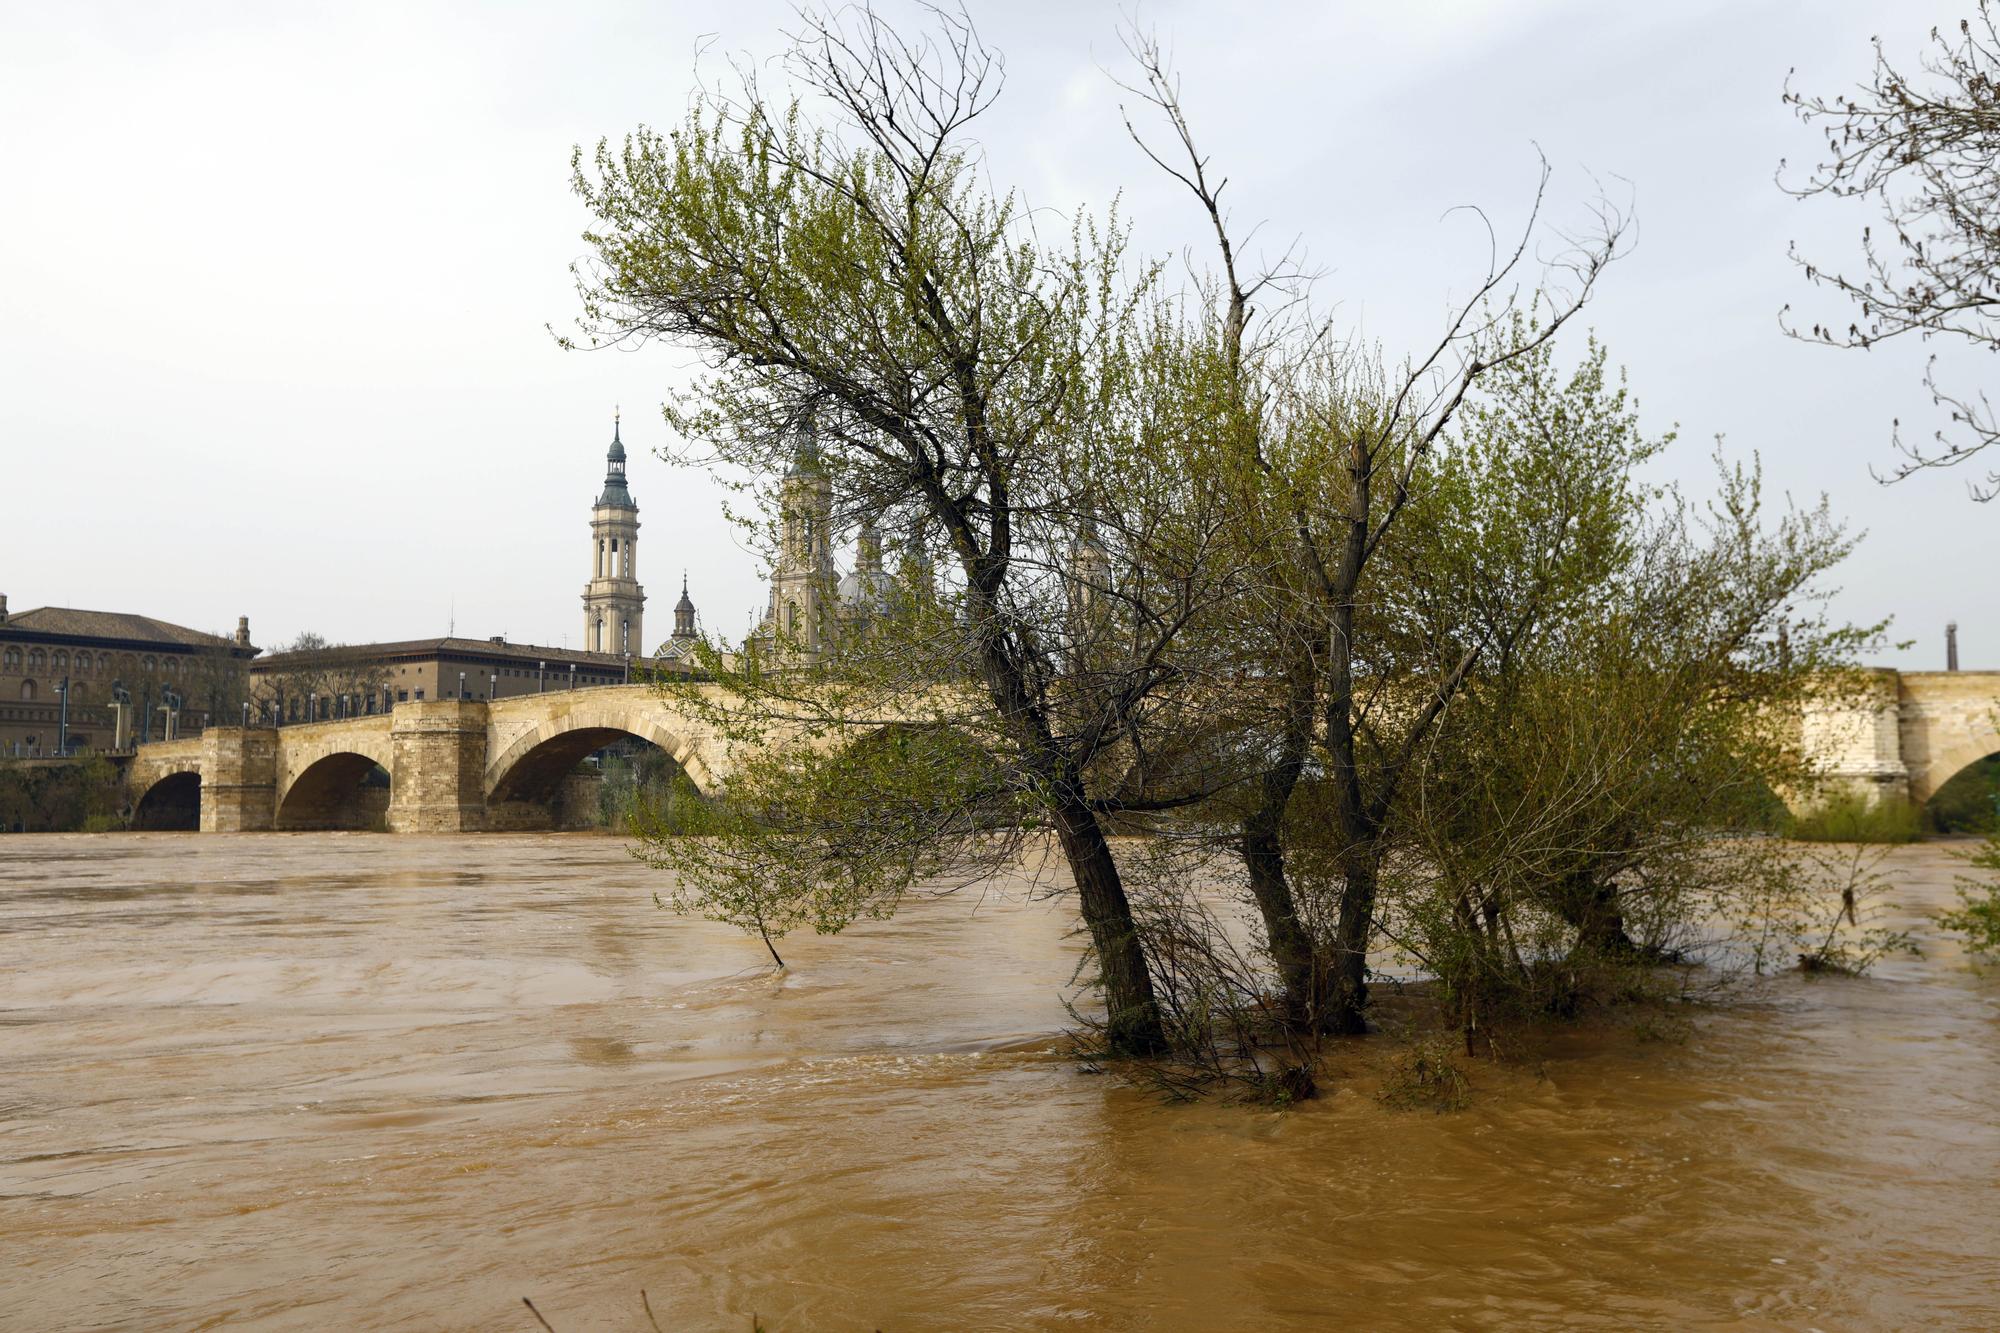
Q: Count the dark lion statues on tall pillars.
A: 2